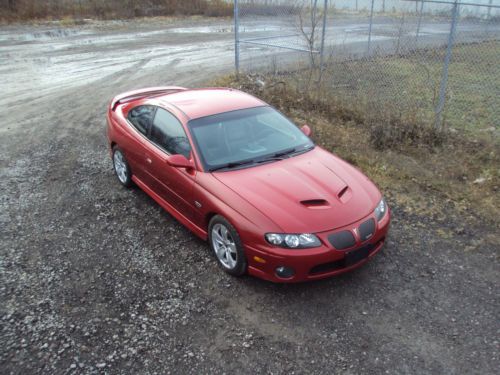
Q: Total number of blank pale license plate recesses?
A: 0